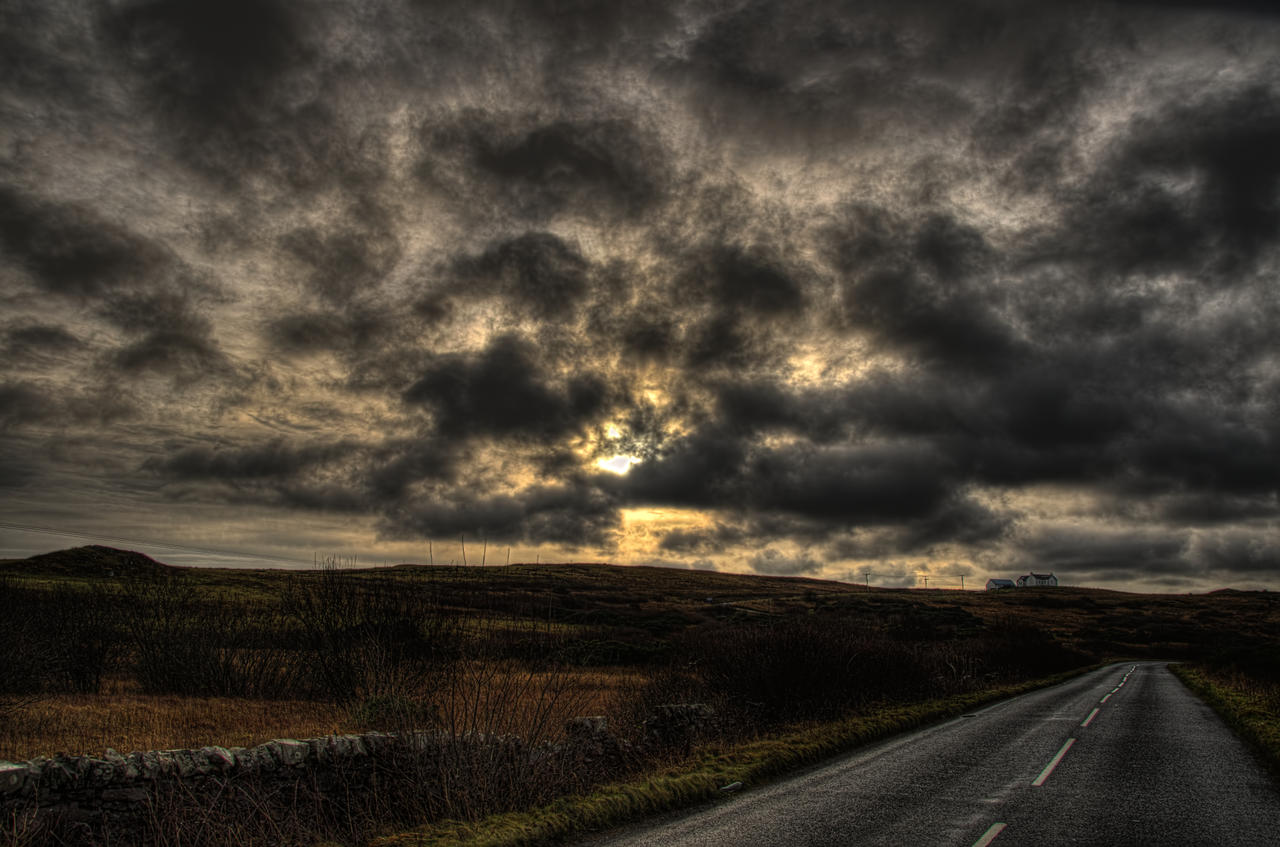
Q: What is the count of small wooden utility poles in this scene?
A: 3